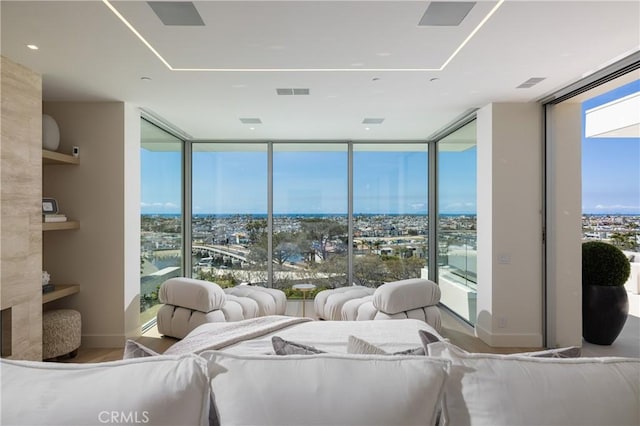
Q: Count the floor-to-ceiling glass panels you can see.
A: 5